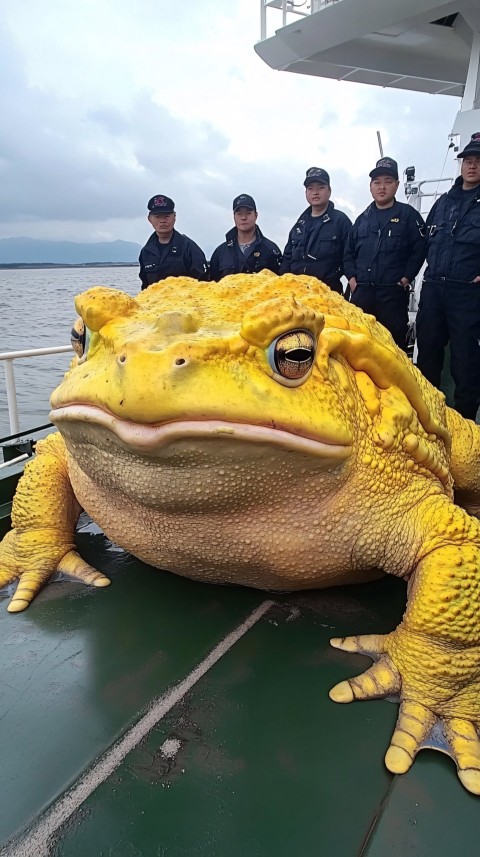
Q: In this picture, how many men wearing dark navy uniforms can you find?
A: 5